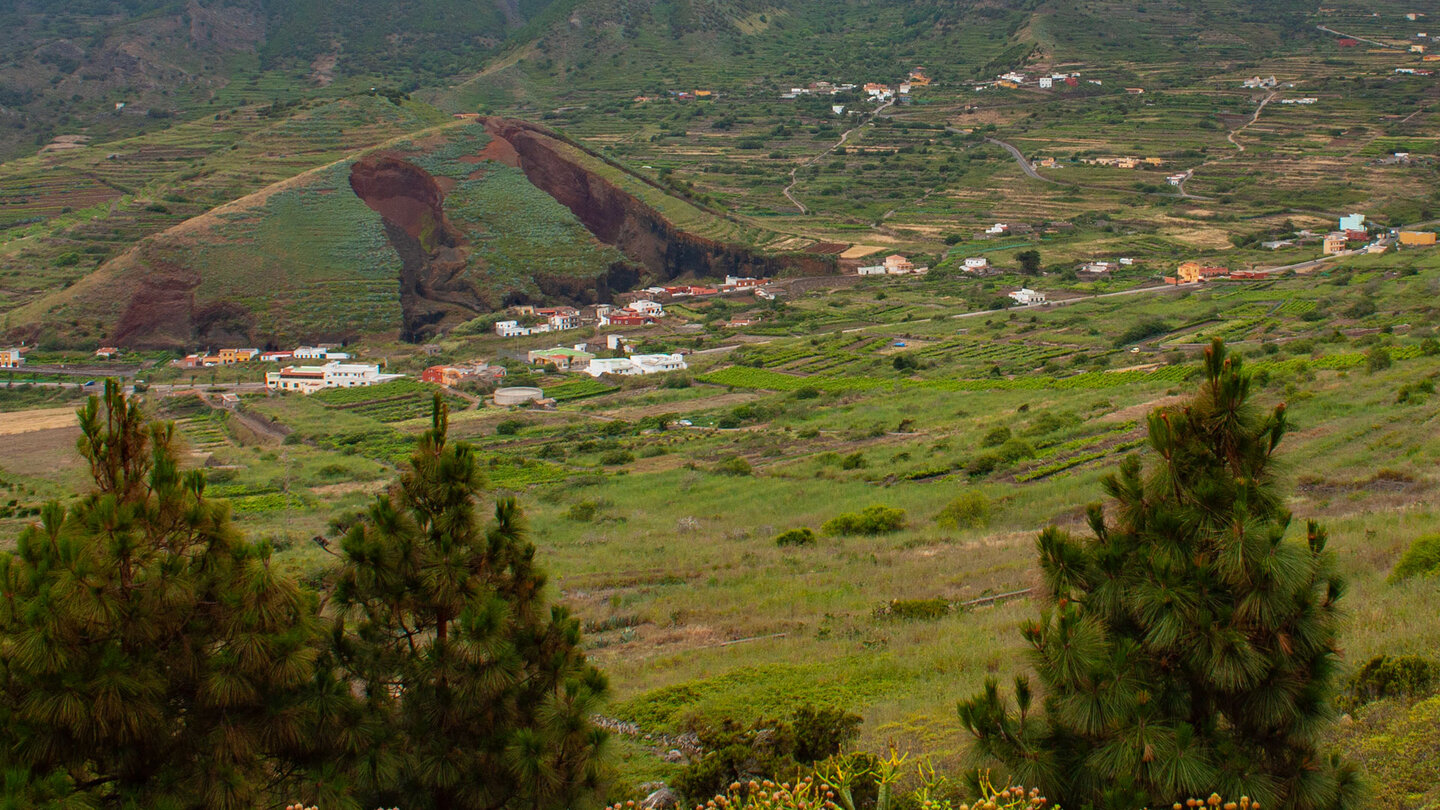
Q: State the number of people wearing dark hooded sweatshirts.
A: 0